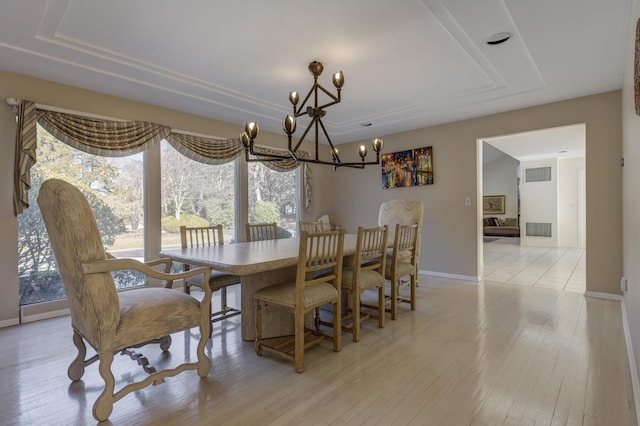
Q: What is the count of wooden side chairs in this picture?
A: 6